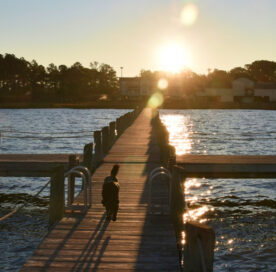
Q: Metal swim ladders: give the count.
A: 2